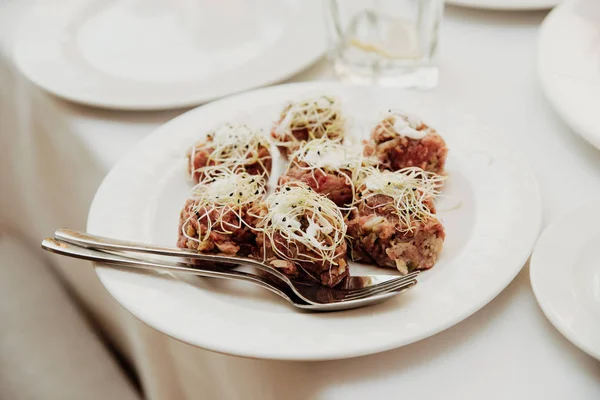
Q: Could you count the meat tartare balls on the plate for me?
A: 7